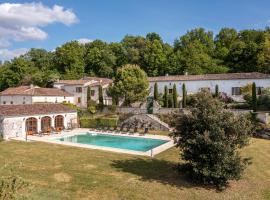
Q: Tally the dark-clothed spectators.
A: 0